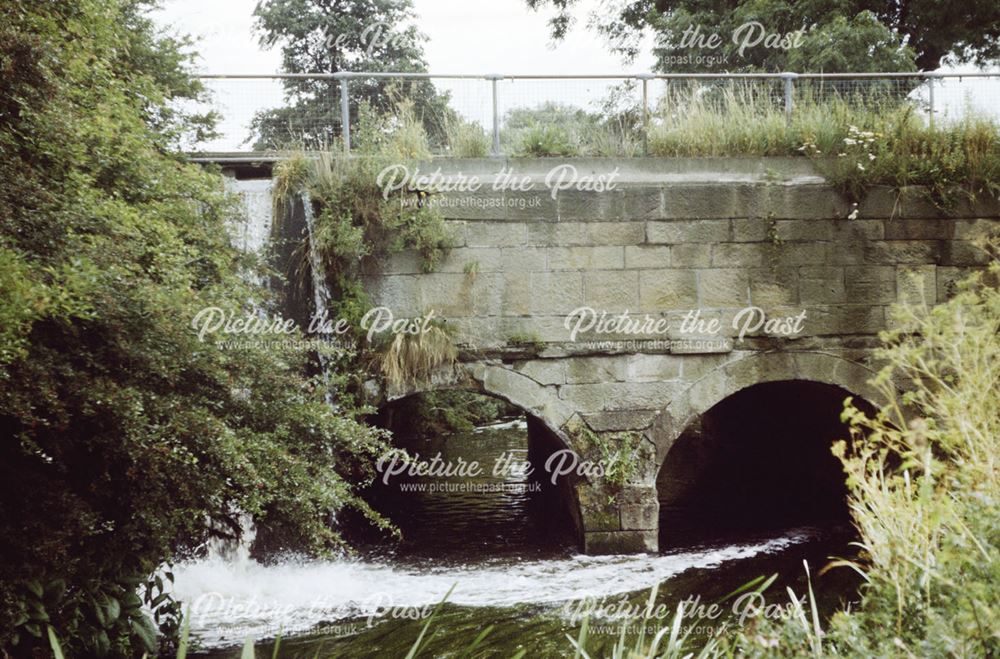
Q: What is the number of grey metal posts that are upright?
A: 5